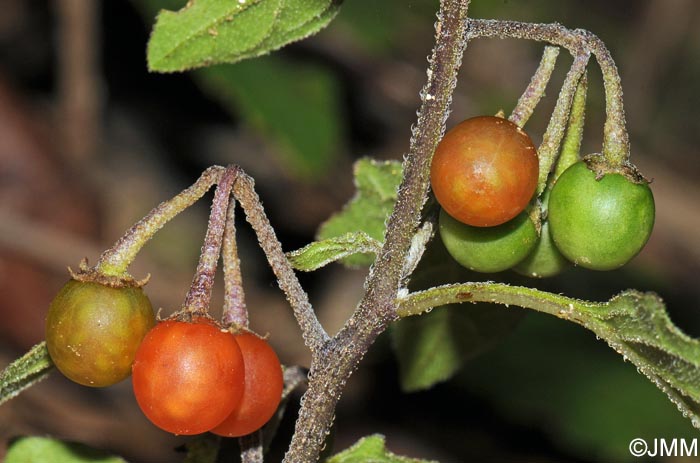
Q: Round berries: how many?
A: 7